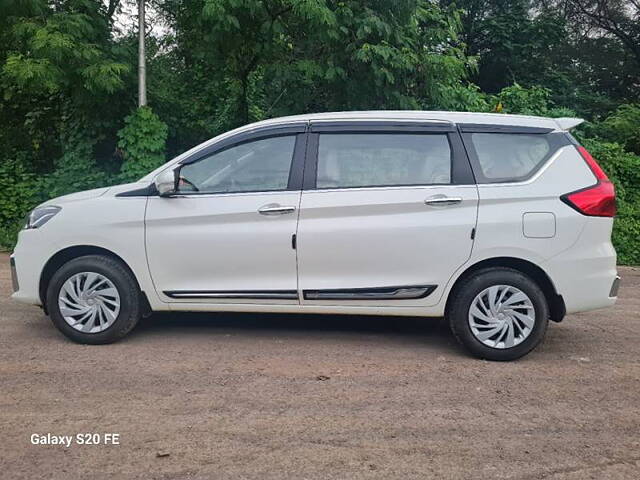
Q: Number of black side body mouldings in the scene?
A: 2